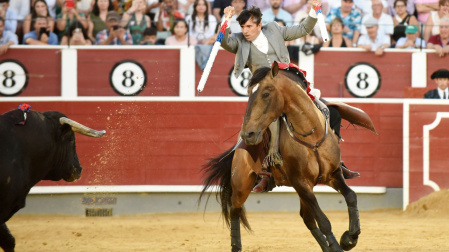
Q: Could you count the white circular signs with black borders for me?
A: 4